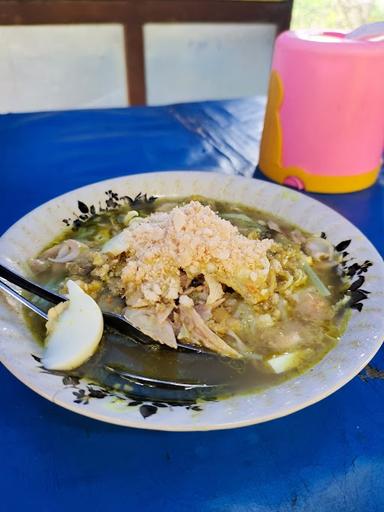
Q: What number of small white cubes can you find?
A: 1